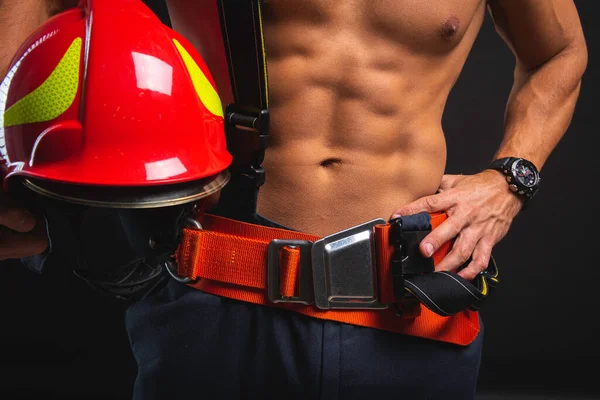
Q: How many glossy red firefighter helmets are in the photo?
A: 1